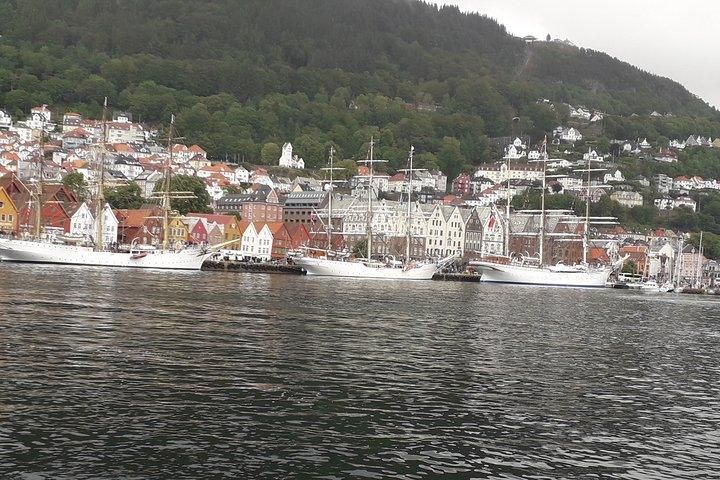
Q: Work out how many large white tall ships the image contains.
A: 3